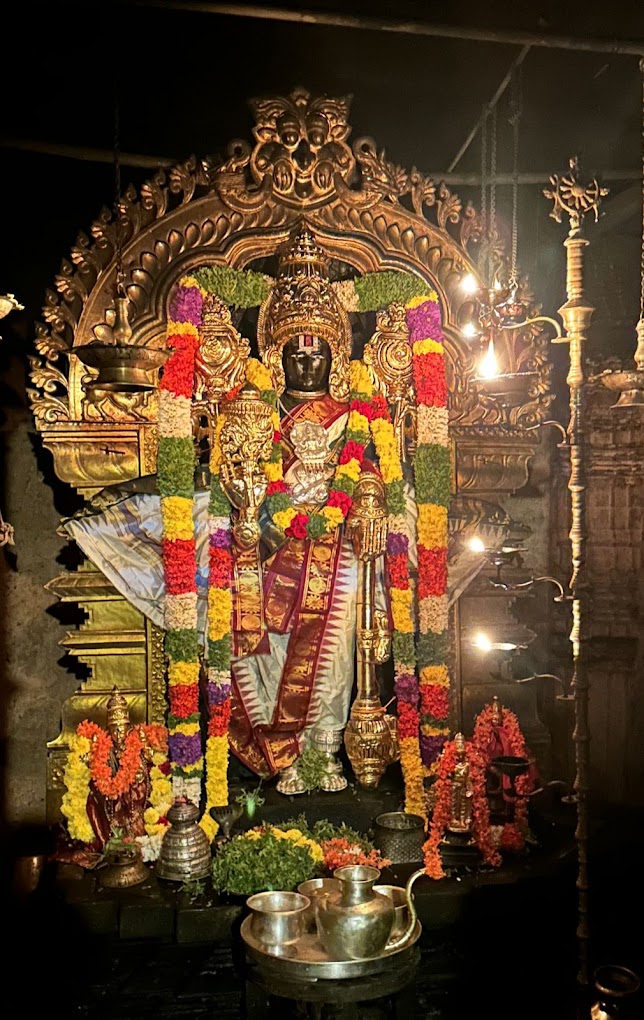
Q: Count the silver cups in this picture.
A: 3